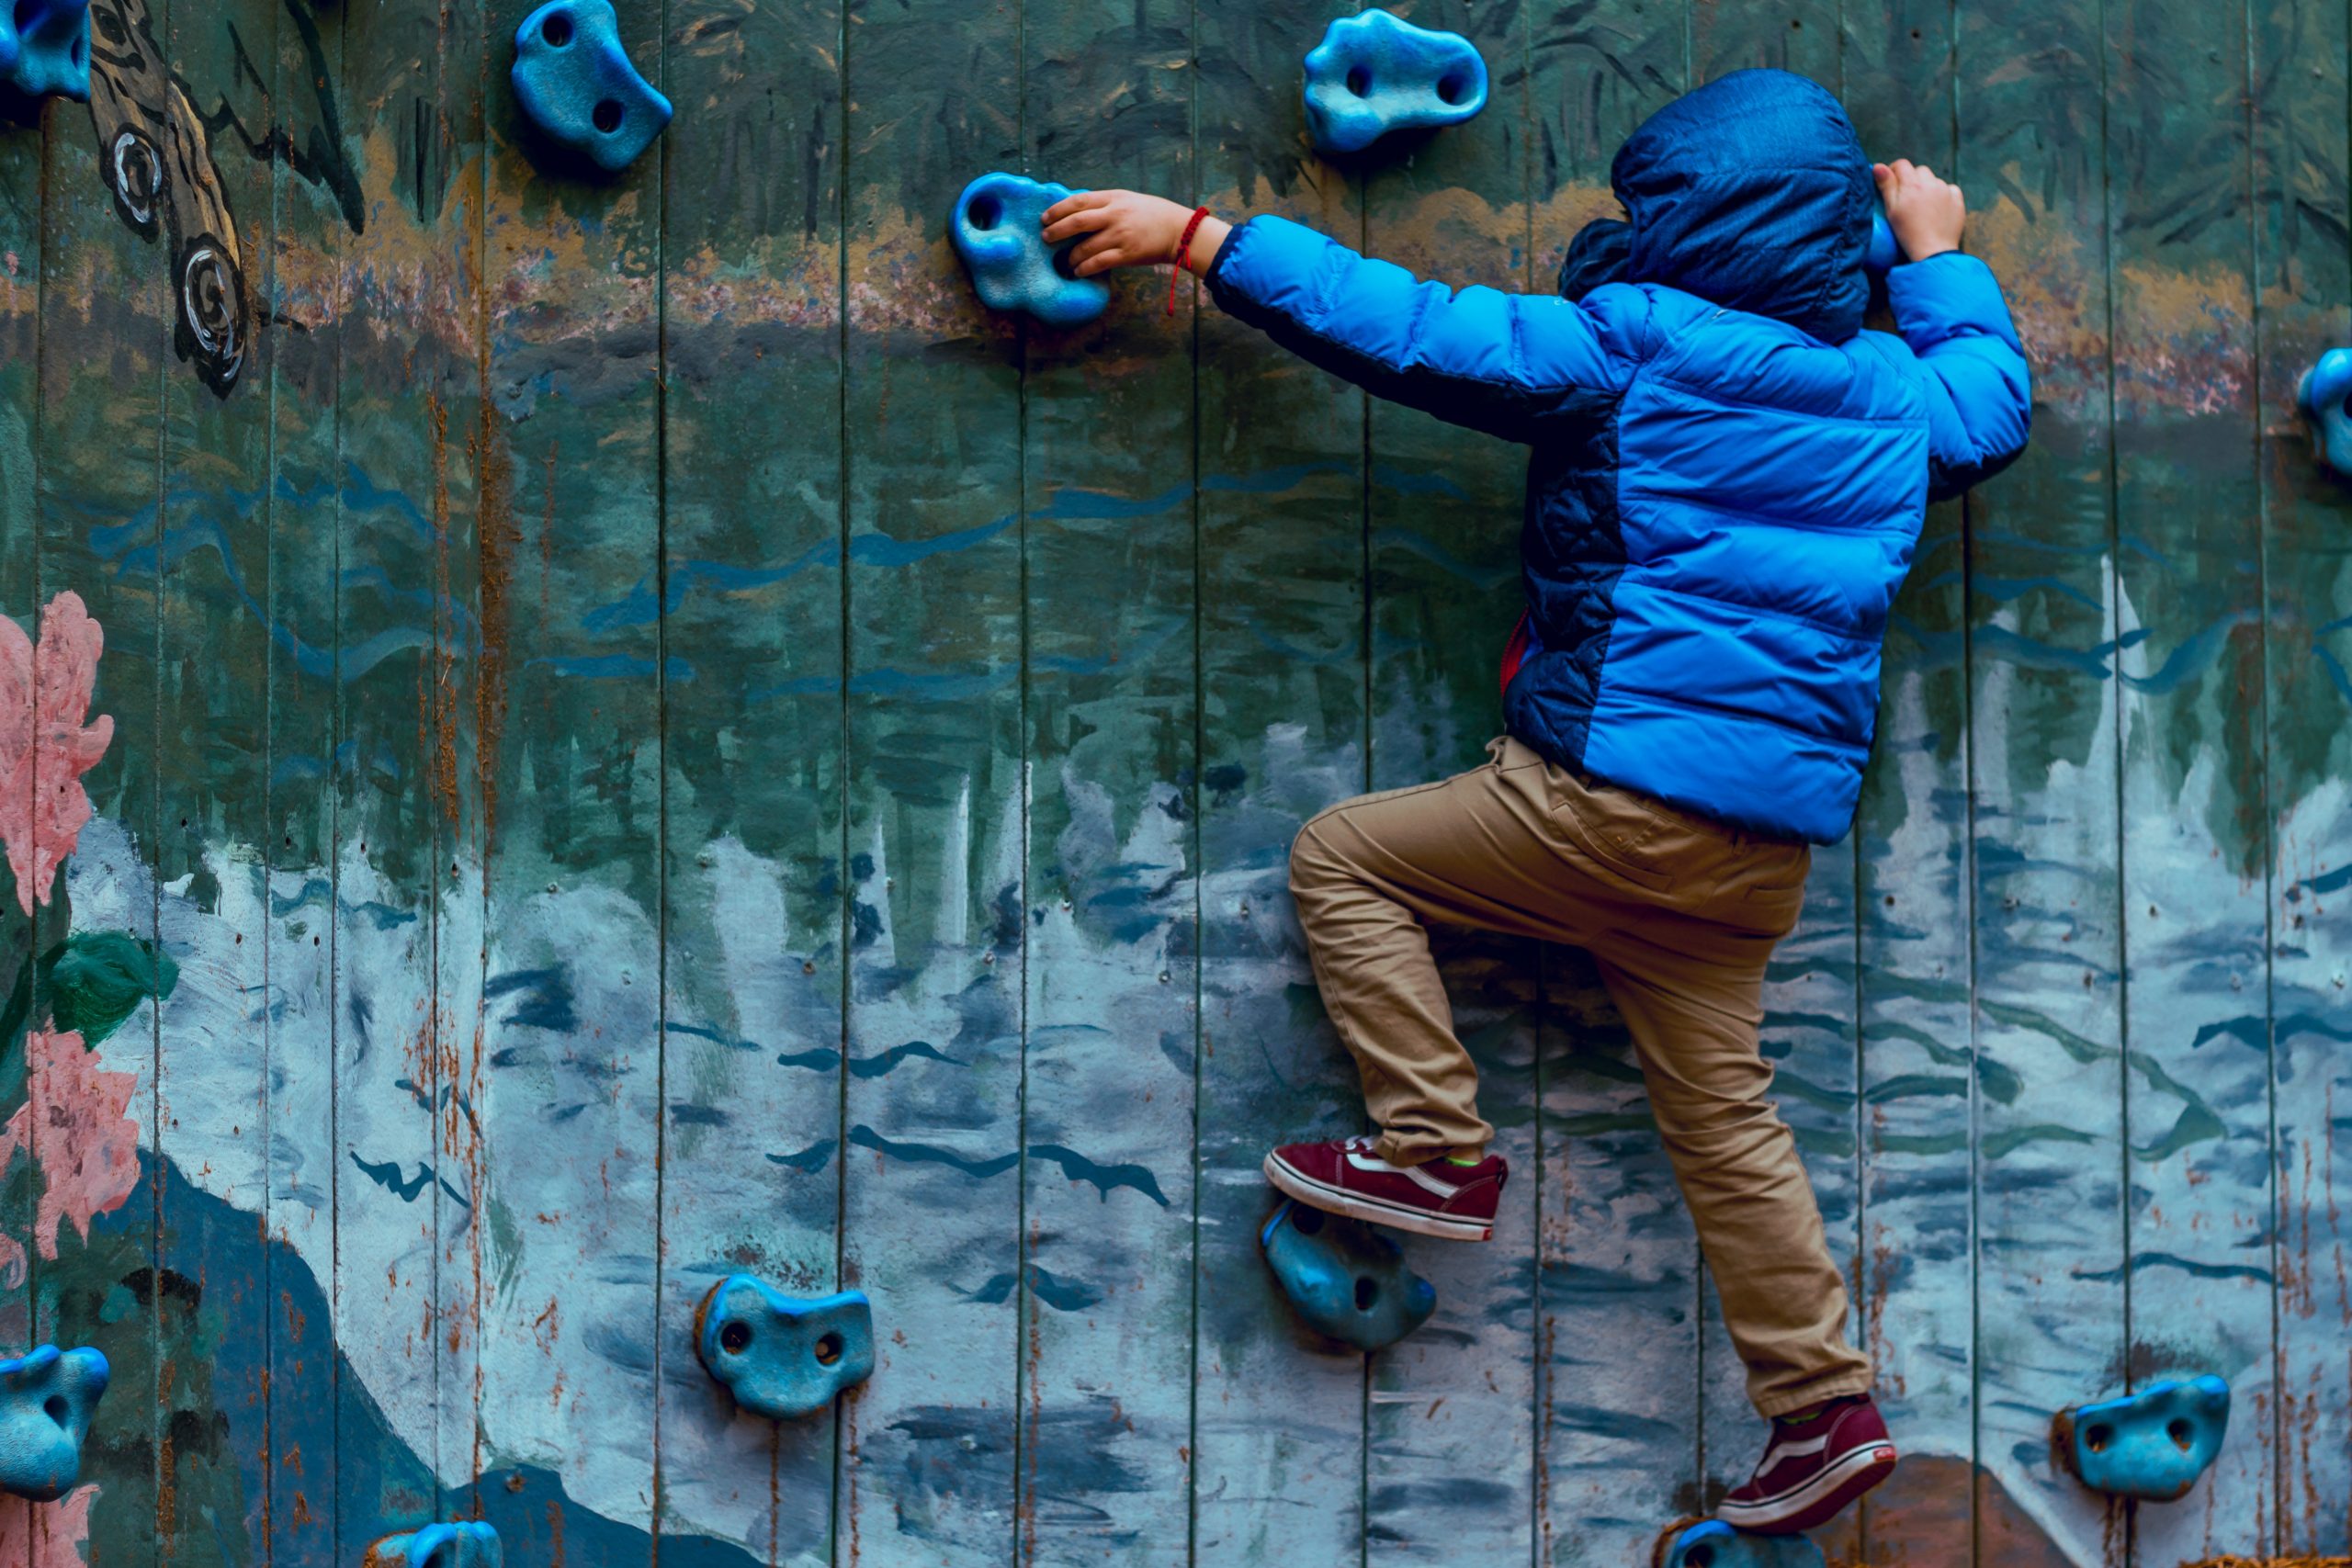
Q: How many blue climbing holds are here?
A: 12